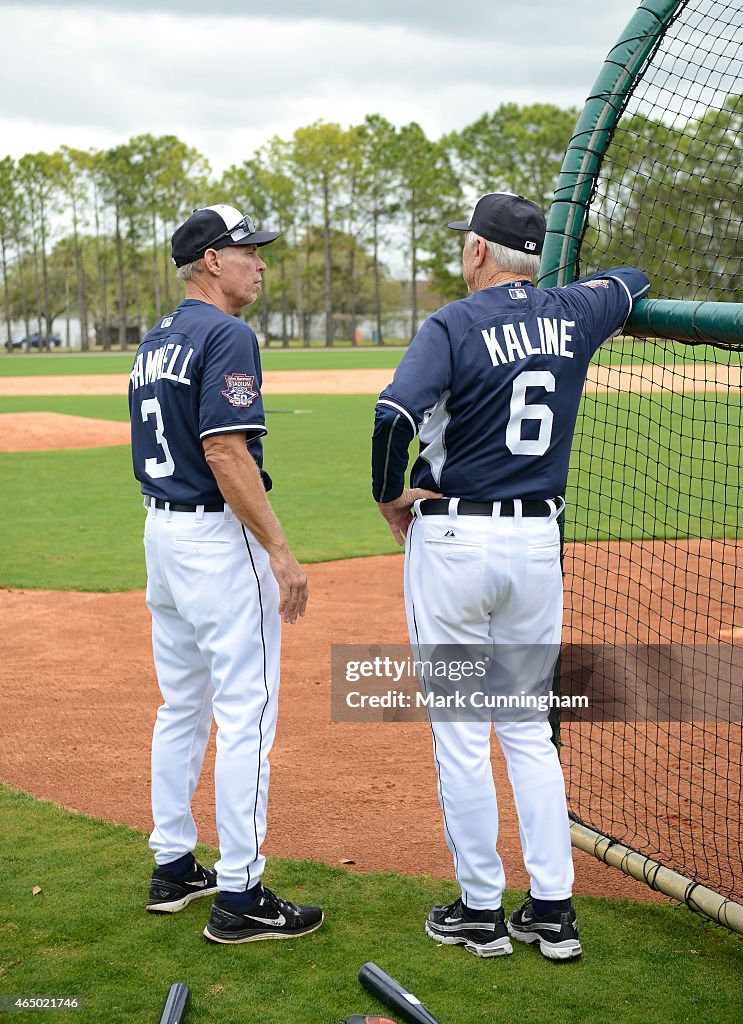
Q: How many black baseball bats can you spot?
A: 2